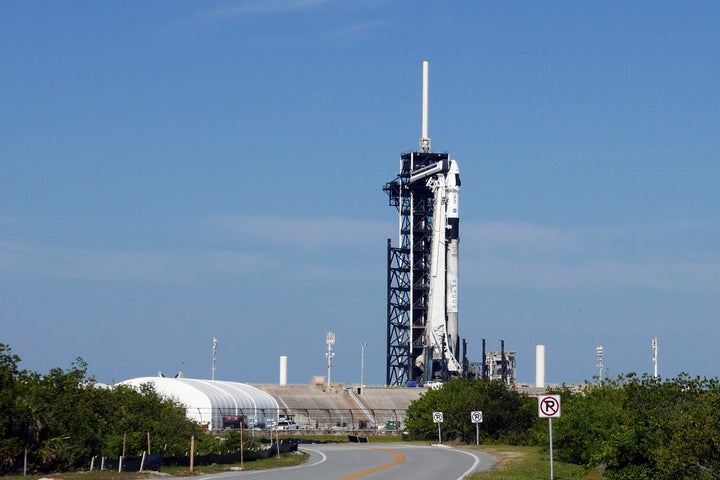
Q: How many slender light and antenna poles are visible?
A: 5